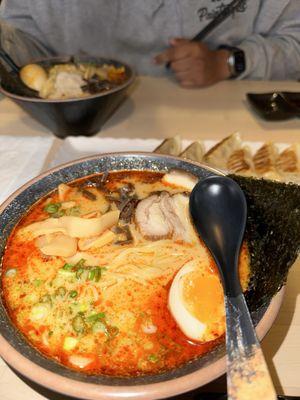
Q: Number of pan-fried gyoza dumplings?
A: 6